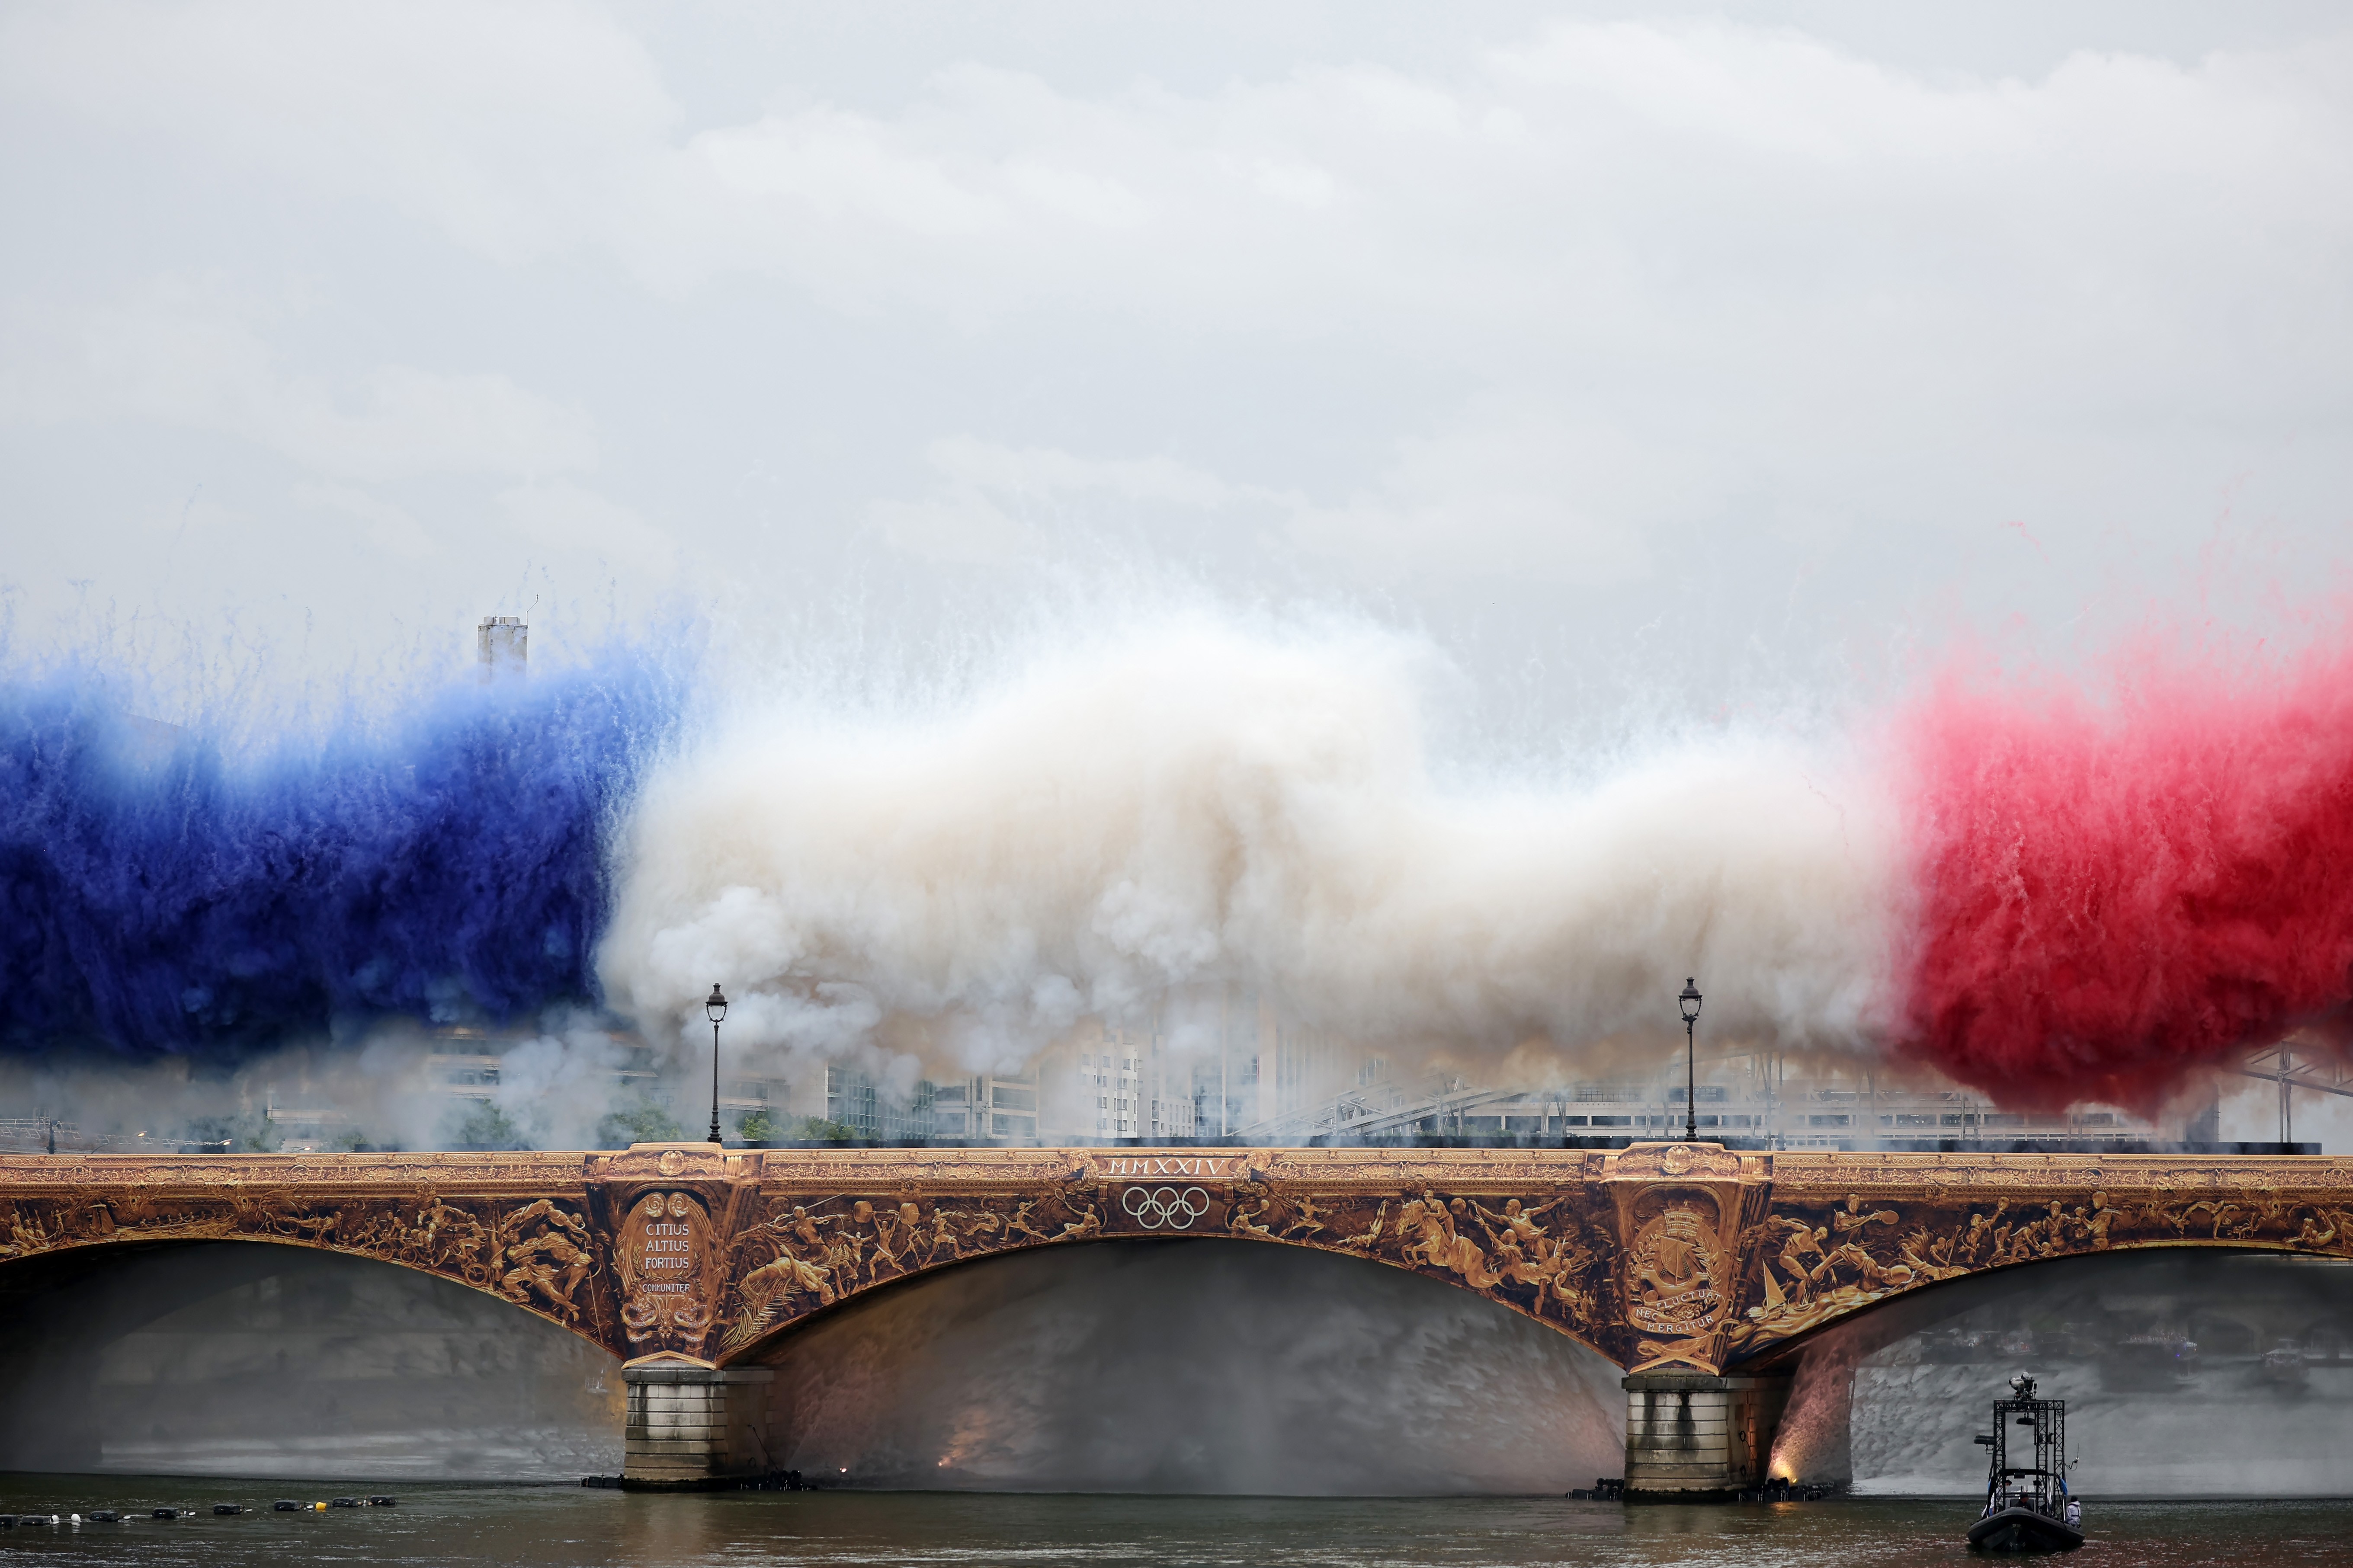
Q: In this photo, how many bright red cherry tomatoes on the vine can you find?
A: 0